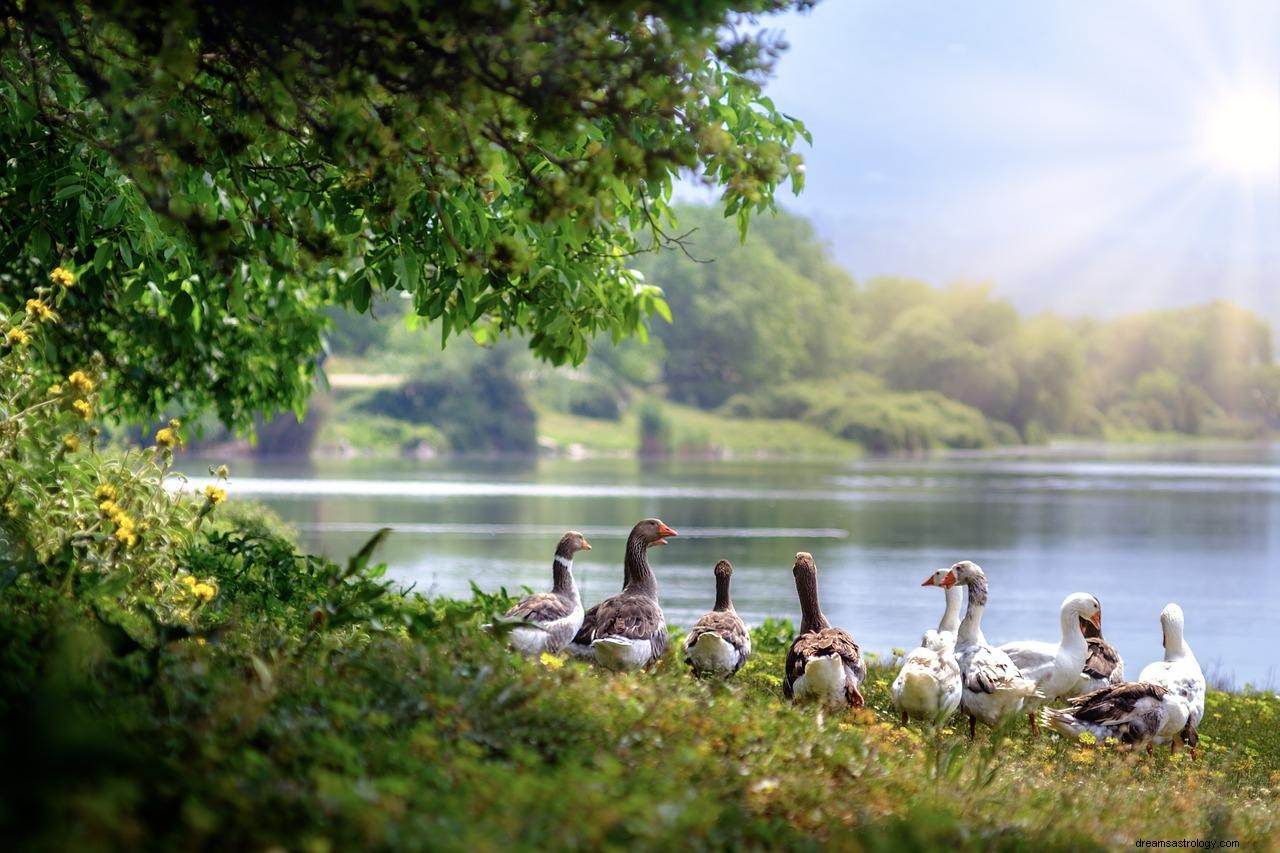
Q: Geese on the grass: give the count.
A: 10